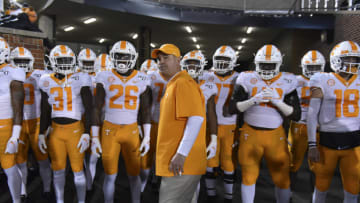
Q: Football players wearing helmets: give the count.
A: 12